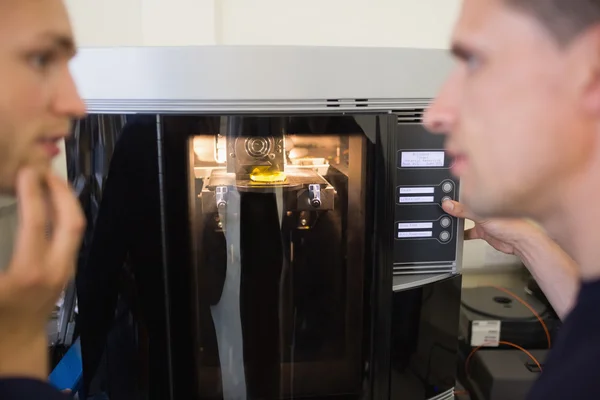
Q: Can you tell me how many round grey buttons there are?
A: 4